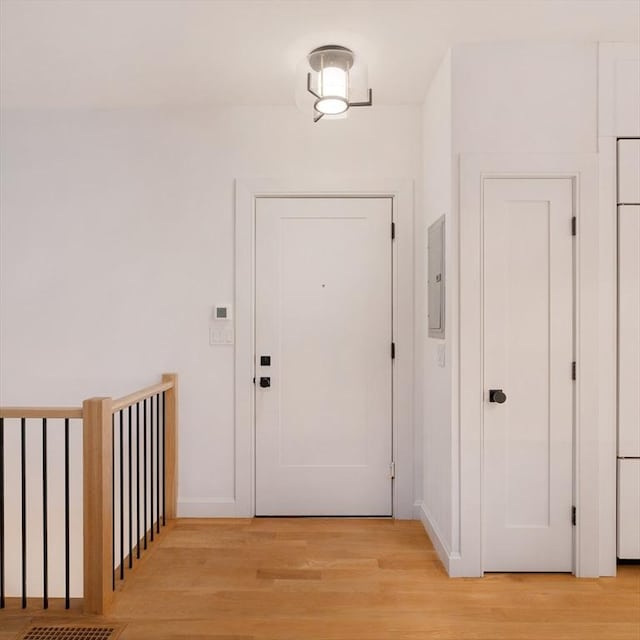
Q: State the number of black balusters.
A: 12